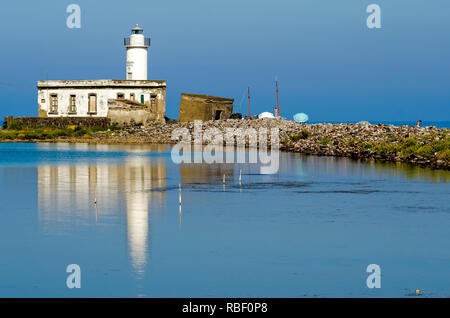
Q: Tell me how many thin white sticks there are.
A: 4